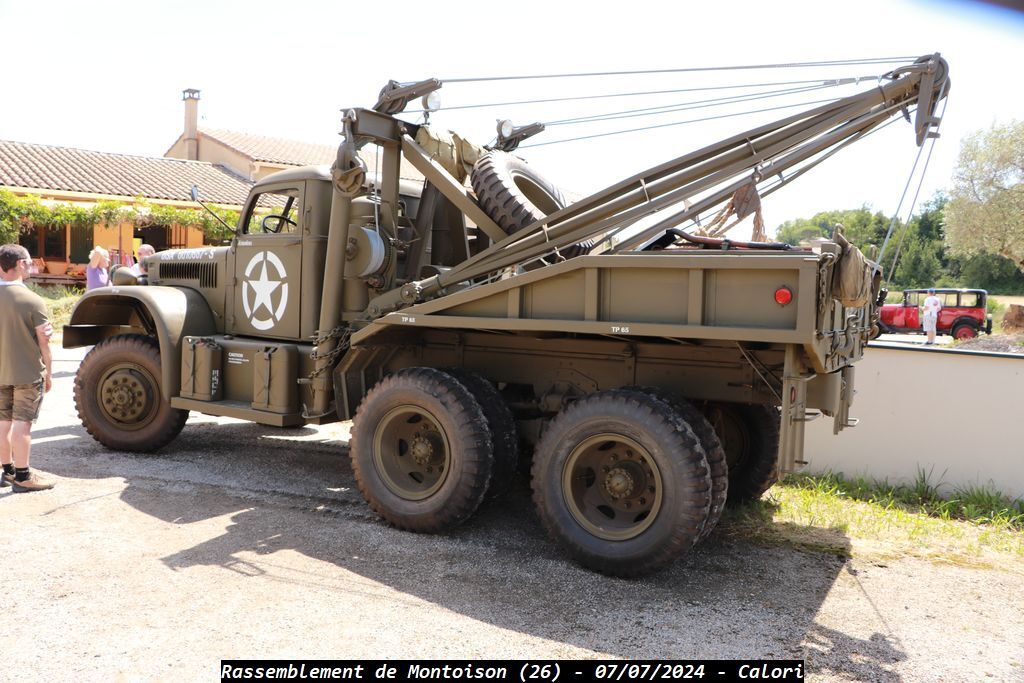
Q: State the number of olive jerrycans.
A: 2